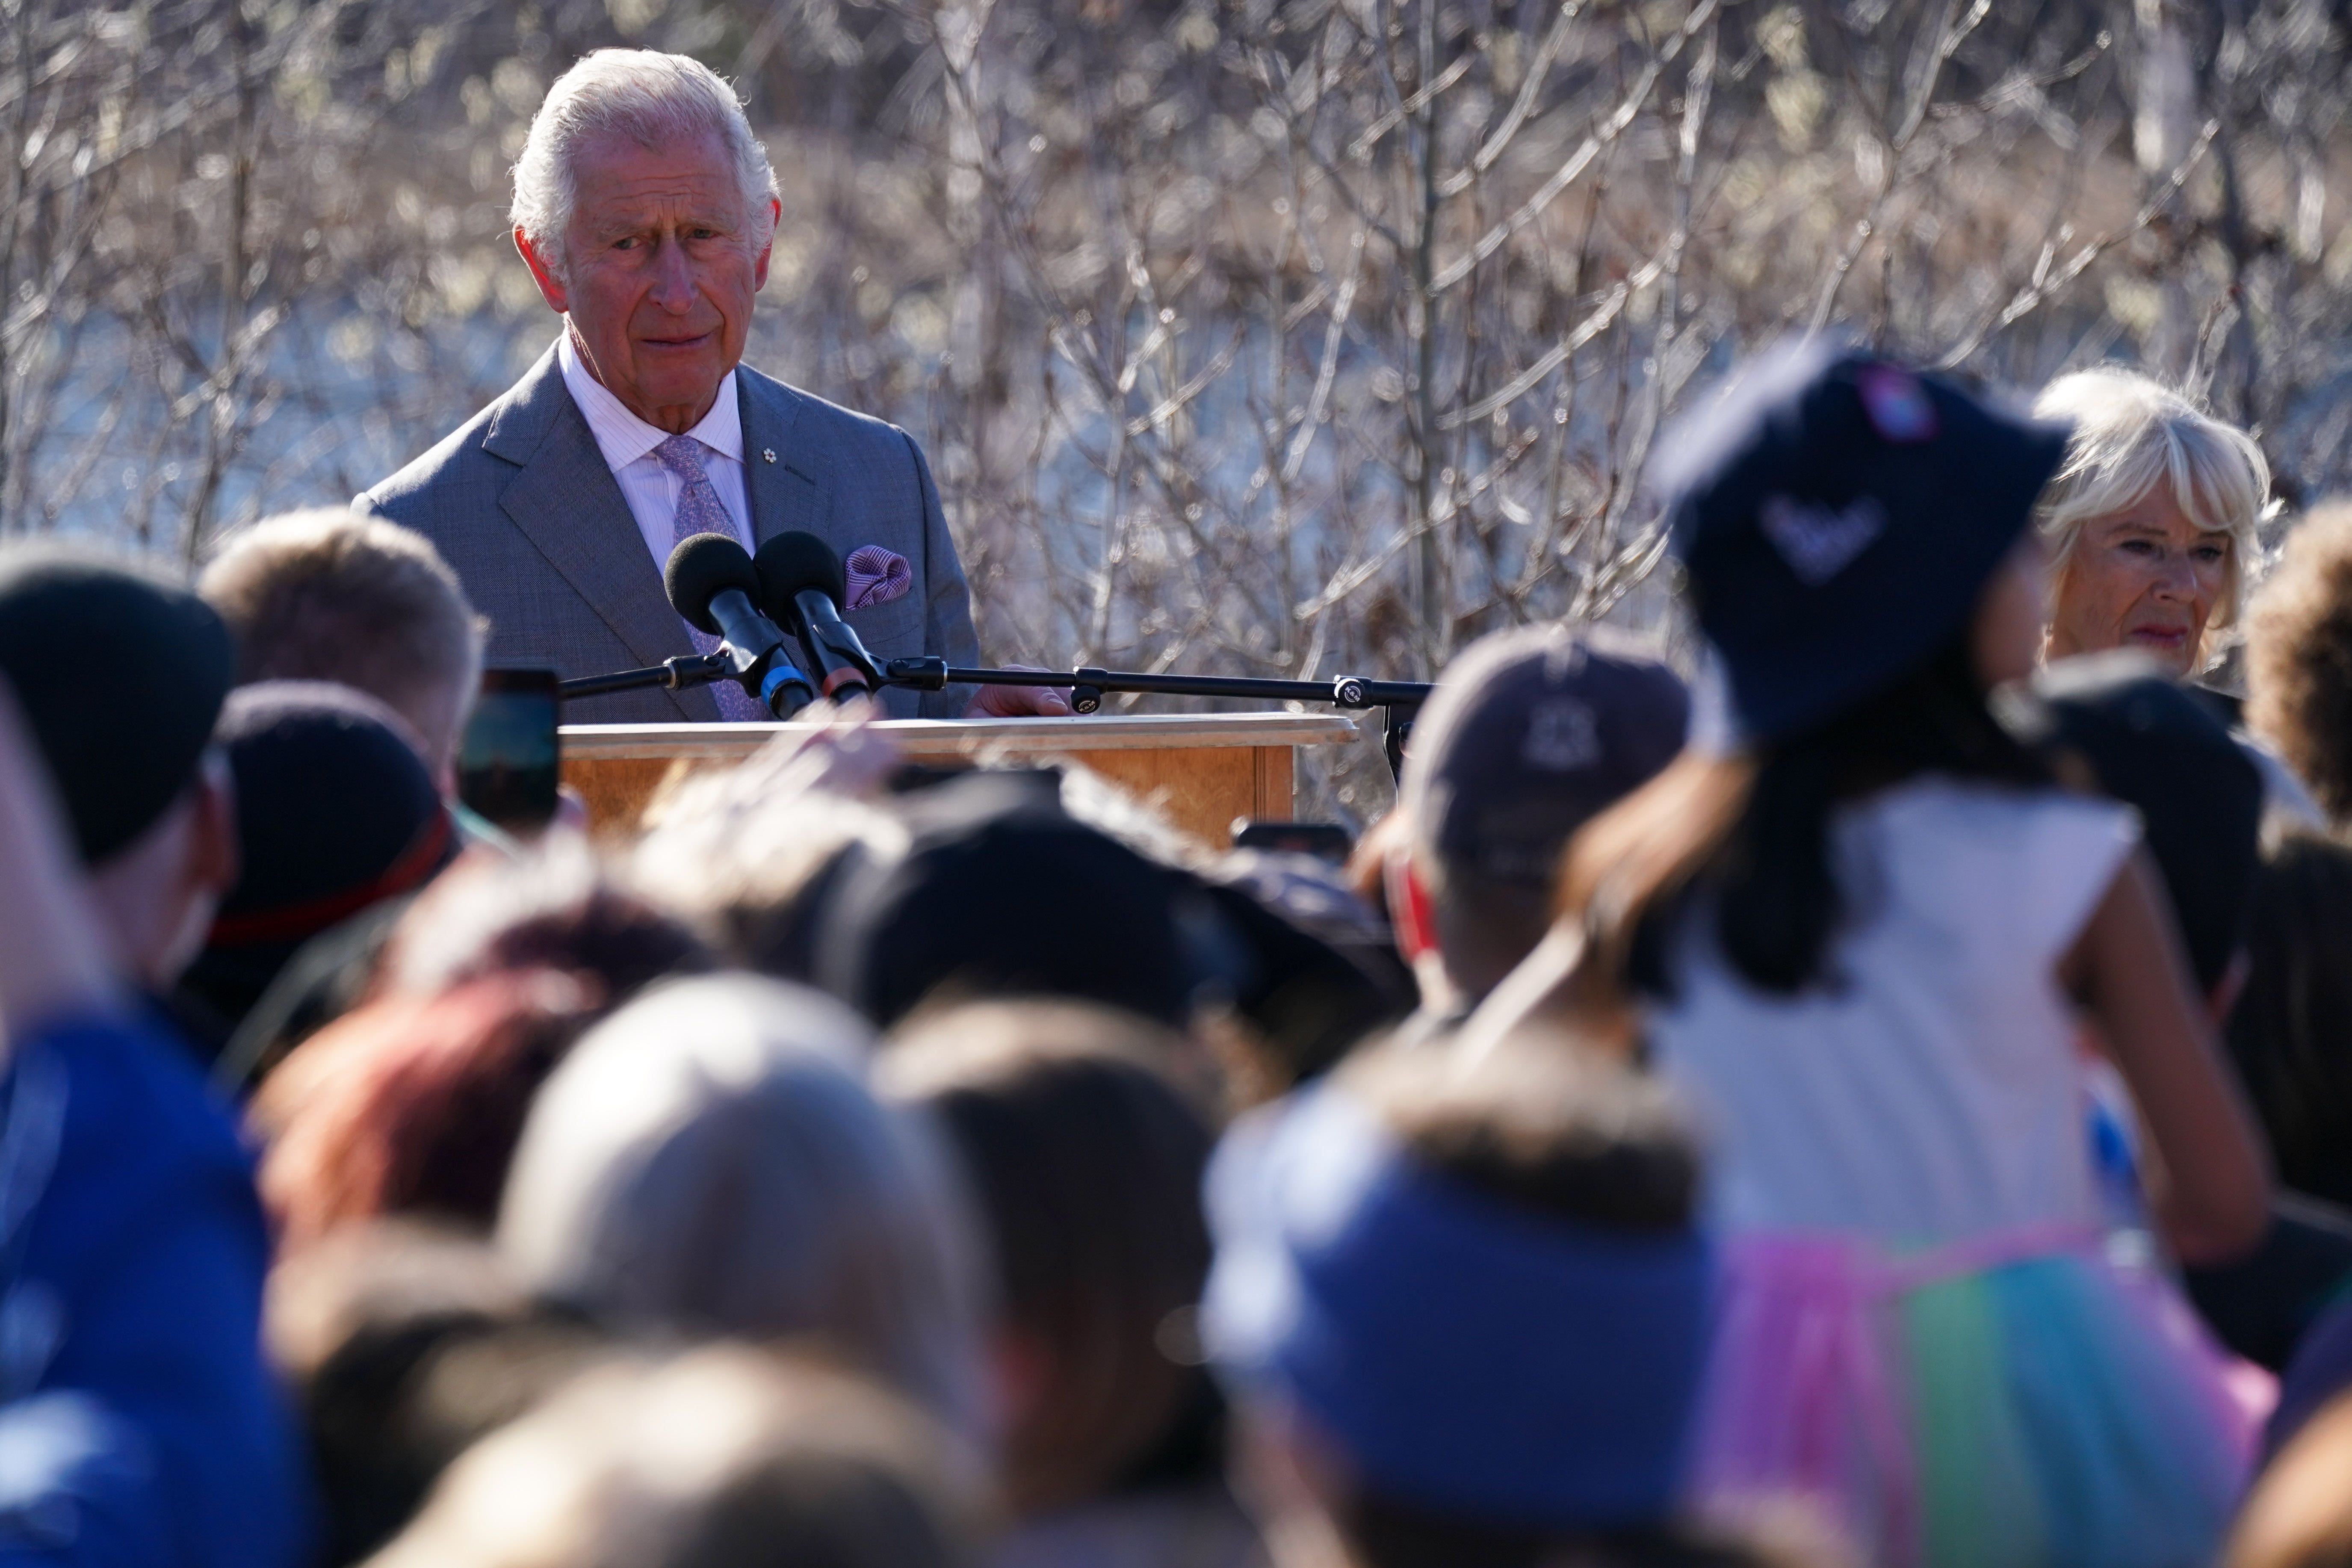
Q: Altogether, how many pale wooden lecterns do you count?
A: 1